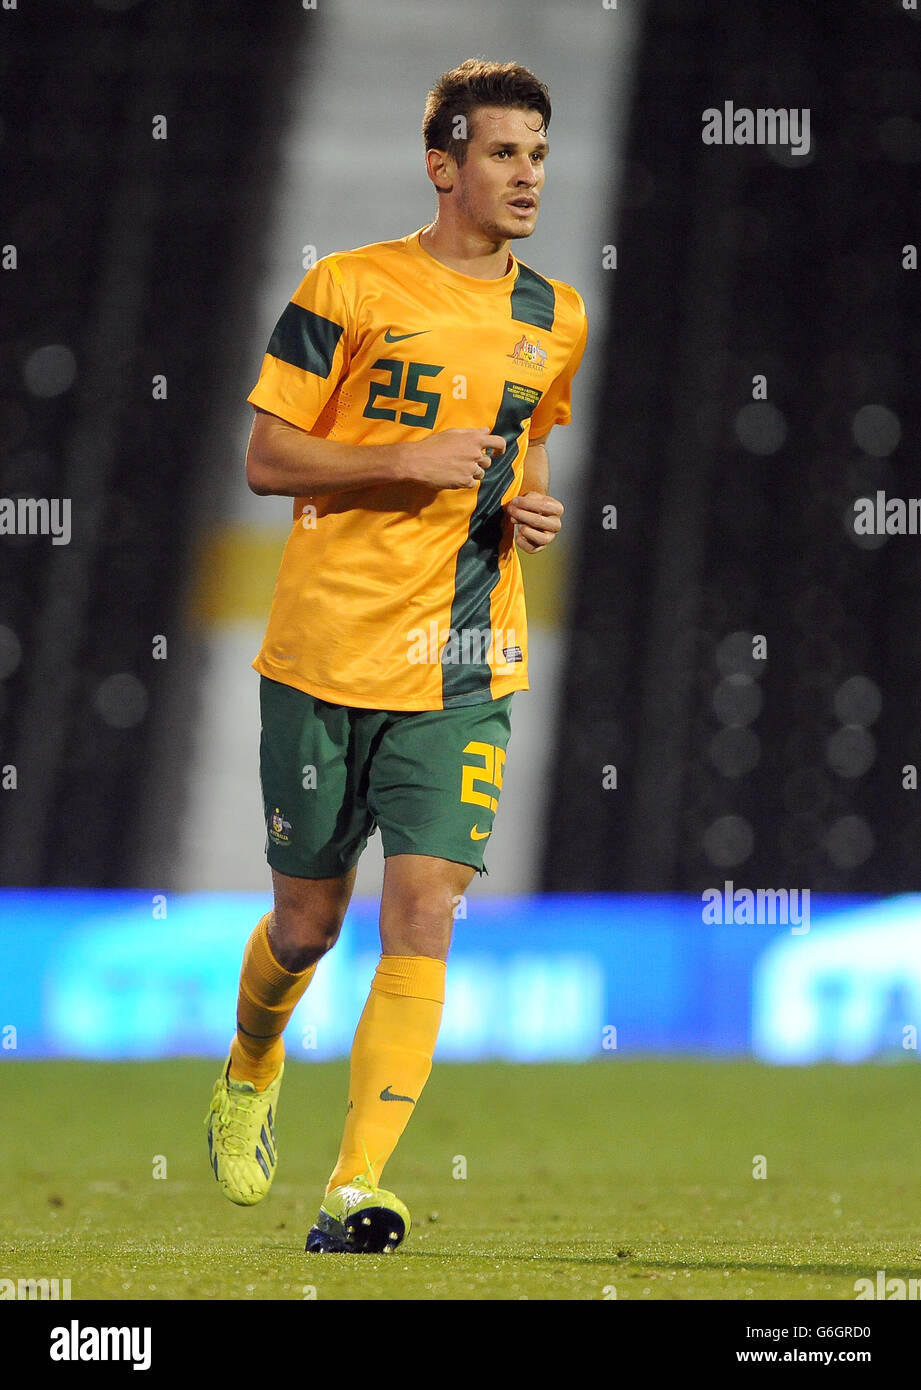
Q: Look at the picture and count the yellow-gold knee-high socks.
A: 2